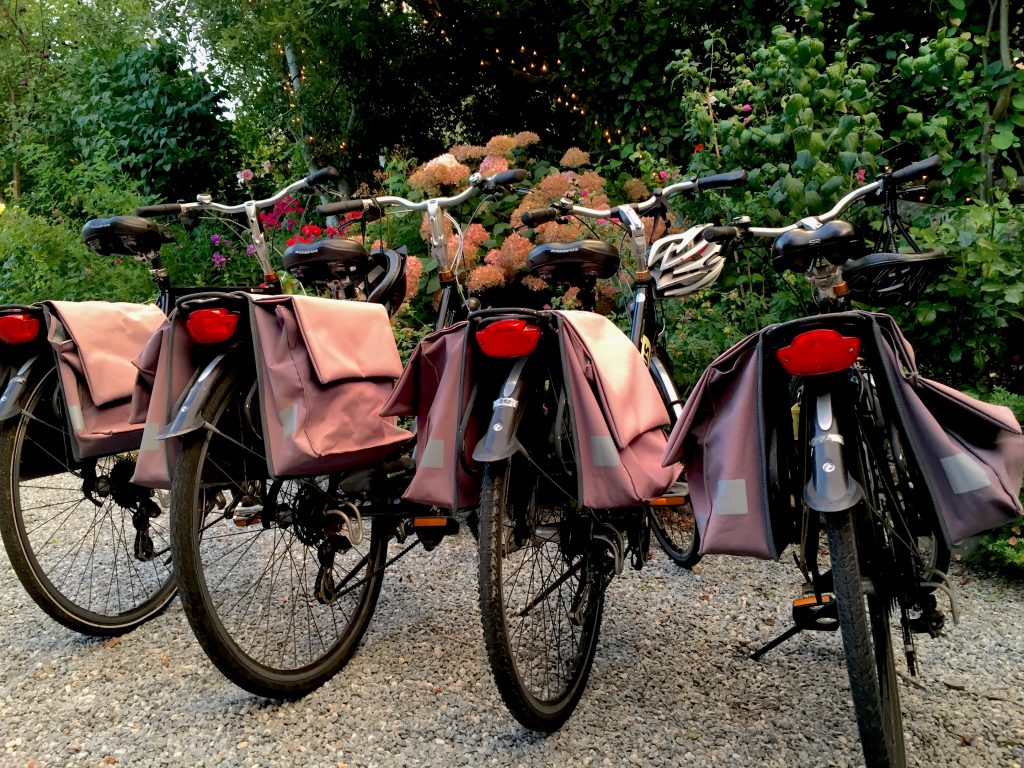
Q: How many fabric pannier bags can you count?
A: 7